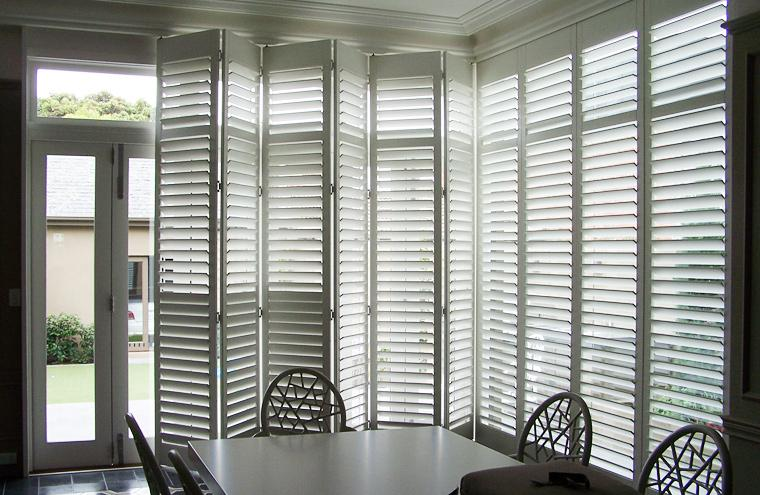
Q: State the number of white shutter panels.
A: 10